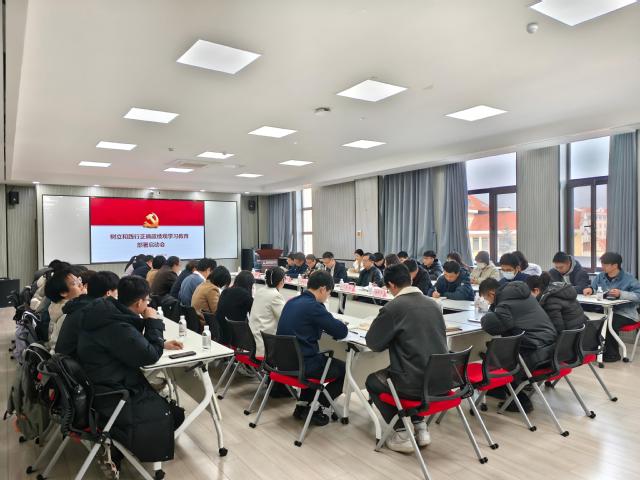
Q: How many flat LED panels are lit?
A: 13